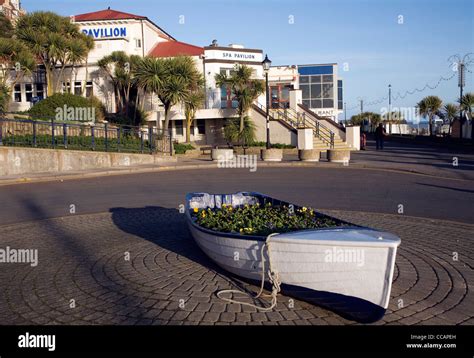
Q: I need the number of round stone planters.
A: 4